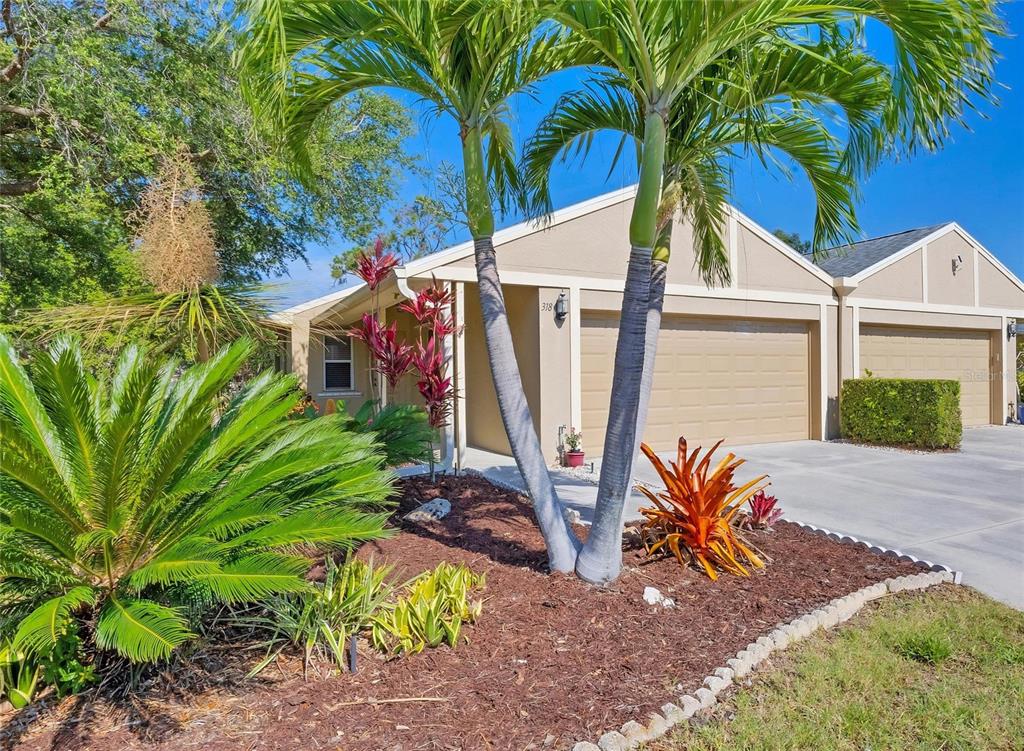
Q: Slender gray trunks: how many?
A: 3